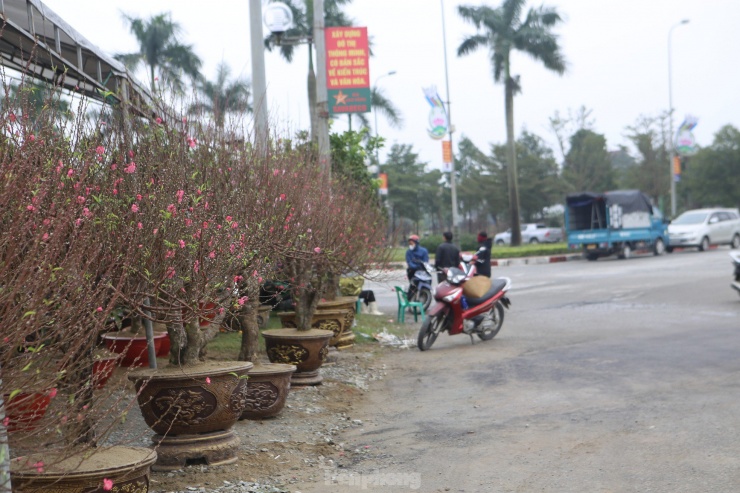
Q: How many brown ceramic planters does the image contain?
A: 6